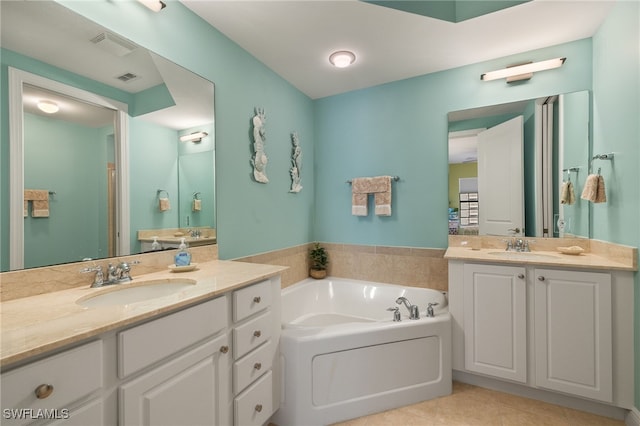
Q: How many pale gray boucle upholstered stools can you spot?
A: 0